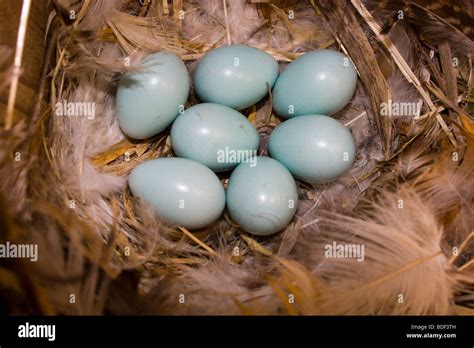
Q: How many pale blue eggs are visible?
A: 7